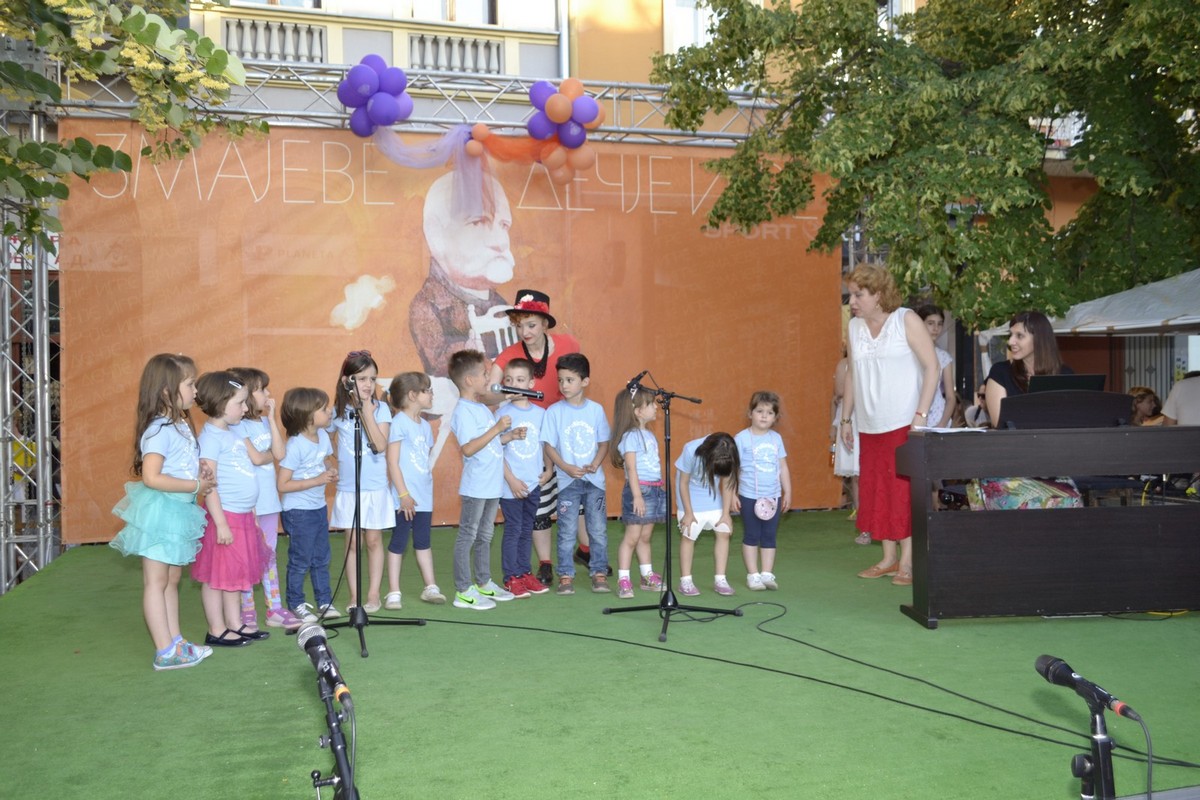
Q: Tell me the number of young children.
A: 12